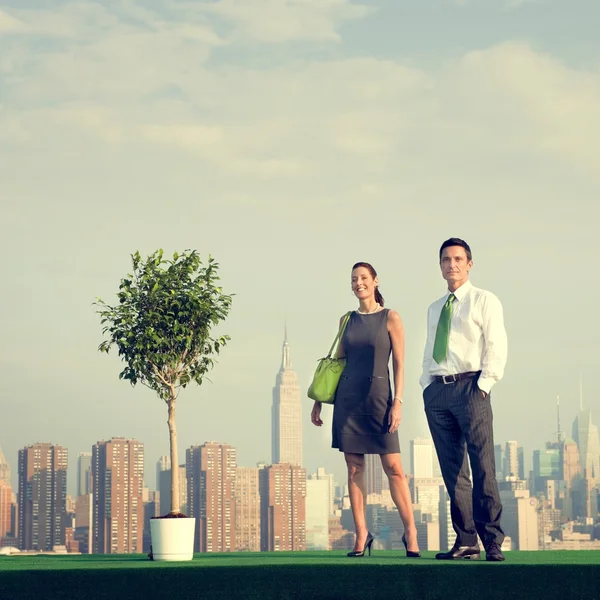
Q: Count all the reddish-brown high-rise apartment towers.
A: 4